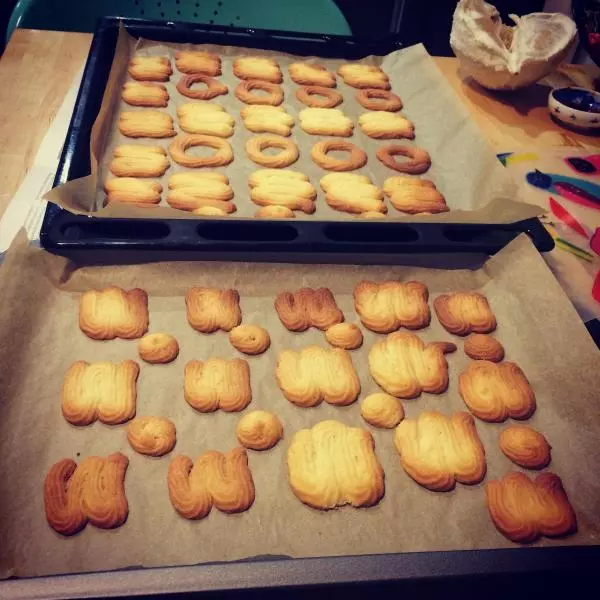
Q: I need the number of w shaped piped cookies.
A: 15